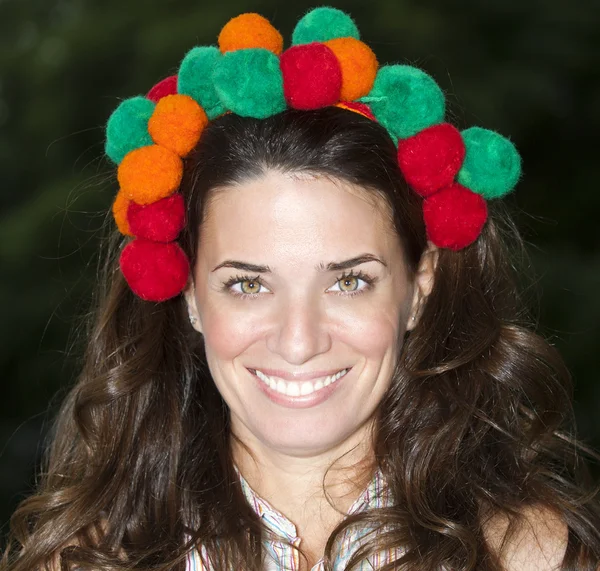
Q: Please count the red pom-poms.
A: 6